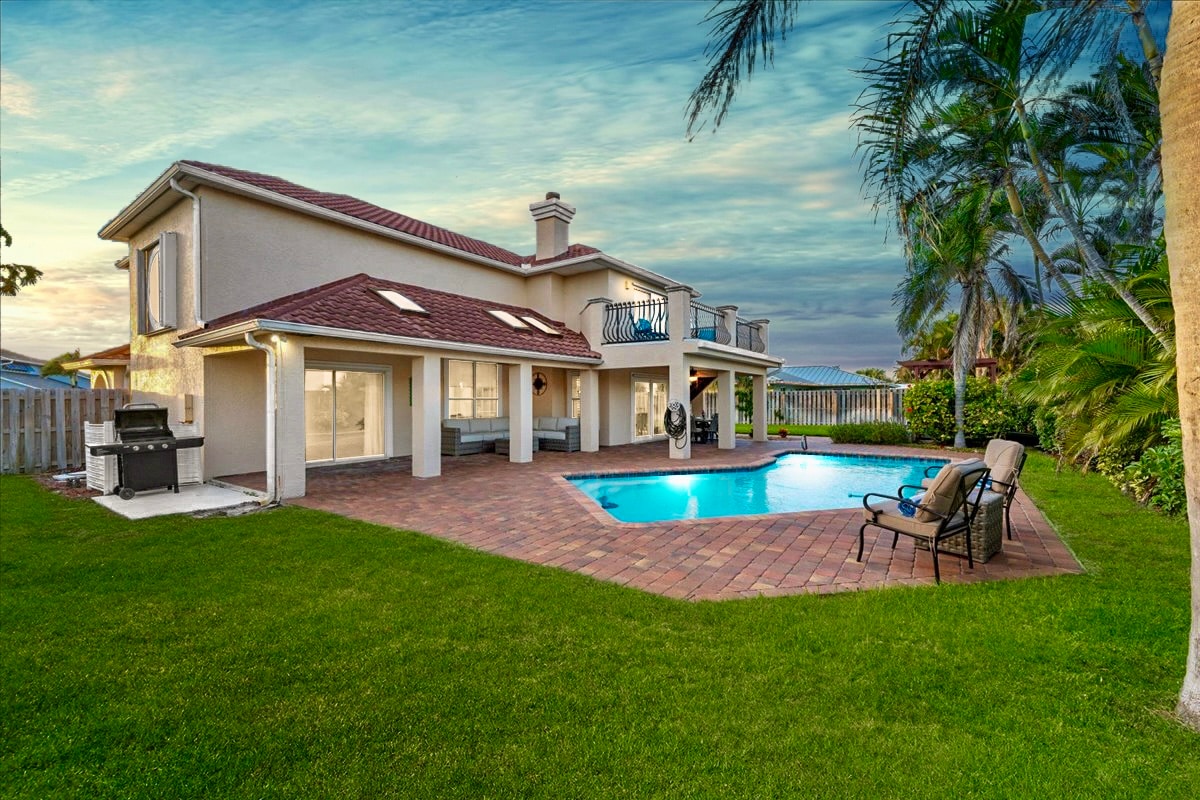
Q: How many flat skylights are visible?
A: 3